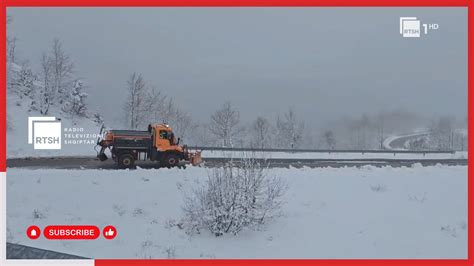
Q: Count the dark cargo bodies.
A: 1